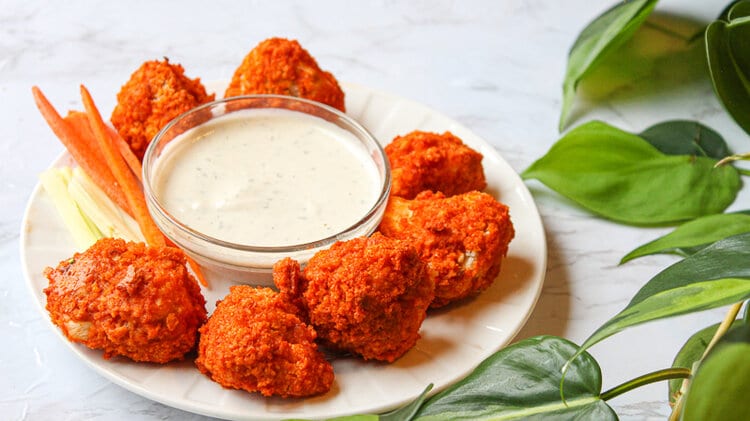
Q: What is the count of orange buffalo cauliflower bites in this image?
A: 7